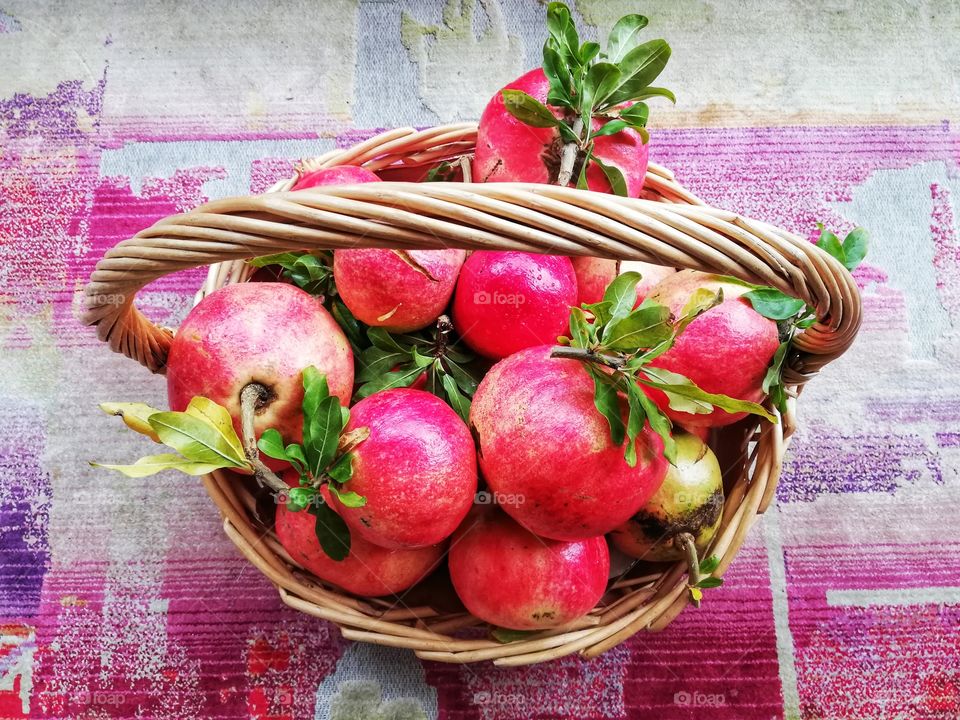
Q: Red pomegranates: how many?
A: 11